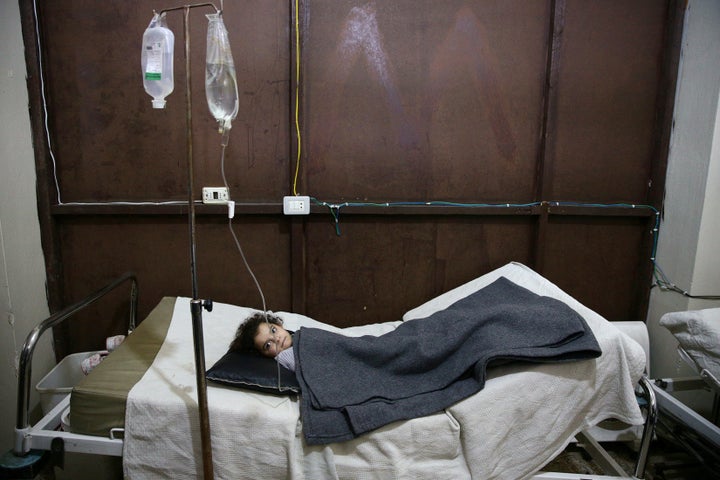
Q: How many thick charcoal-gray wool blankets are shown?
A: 1